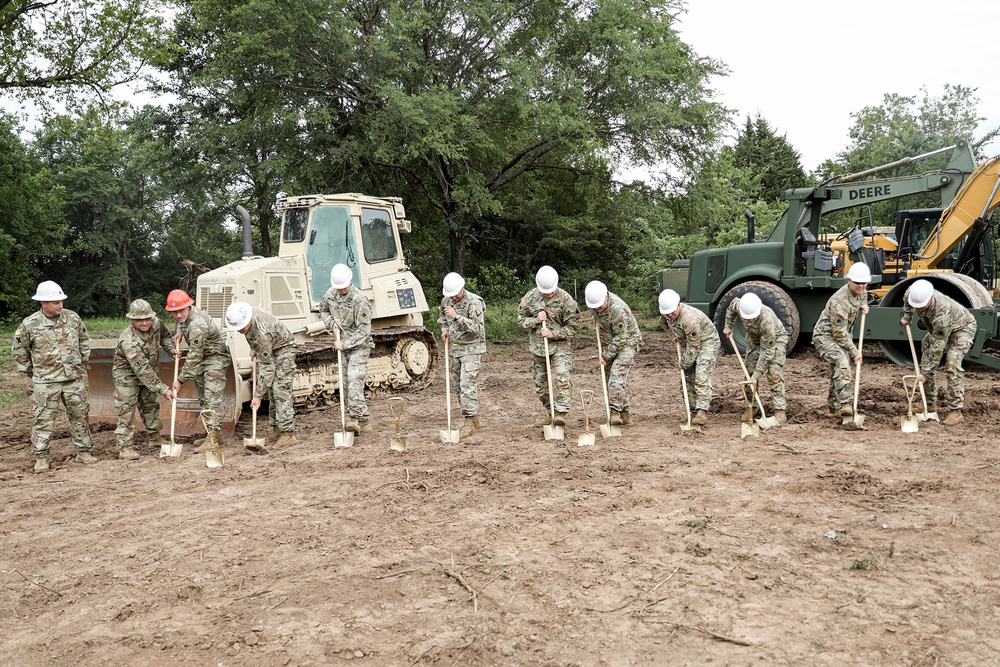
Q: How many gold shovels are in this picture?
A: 15